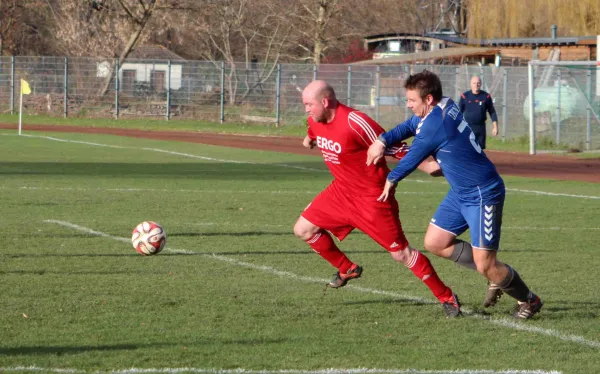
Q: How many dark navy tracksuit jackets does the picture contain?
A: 1